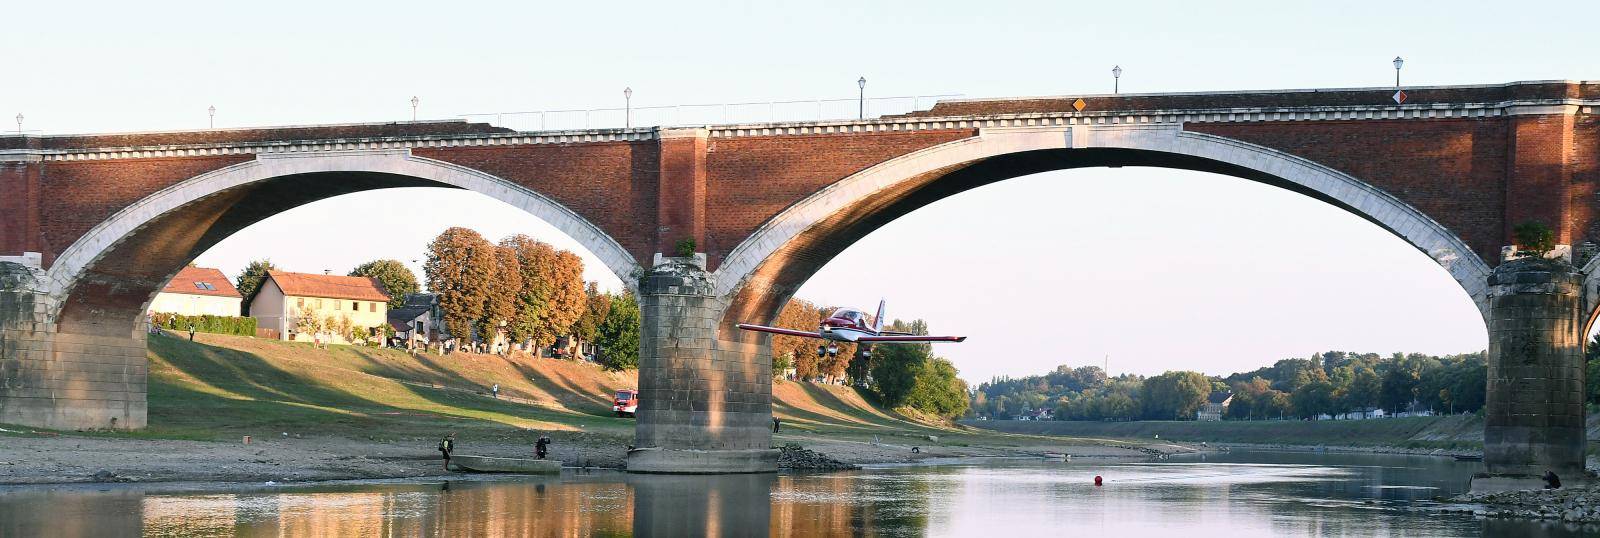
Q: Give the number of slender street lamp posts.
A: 7